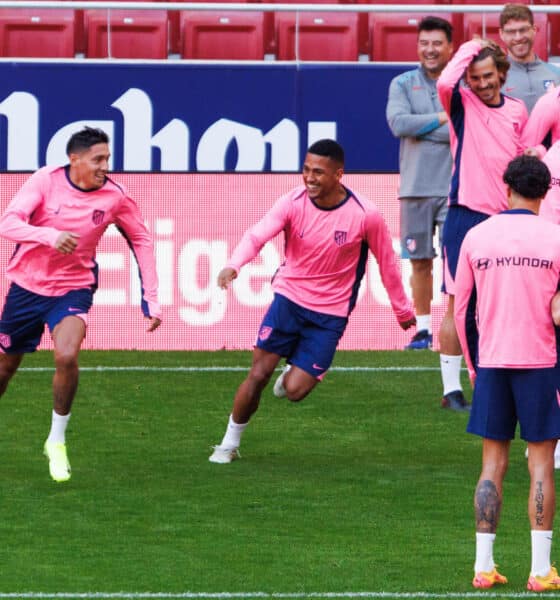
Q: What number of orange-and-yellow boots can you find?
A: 2